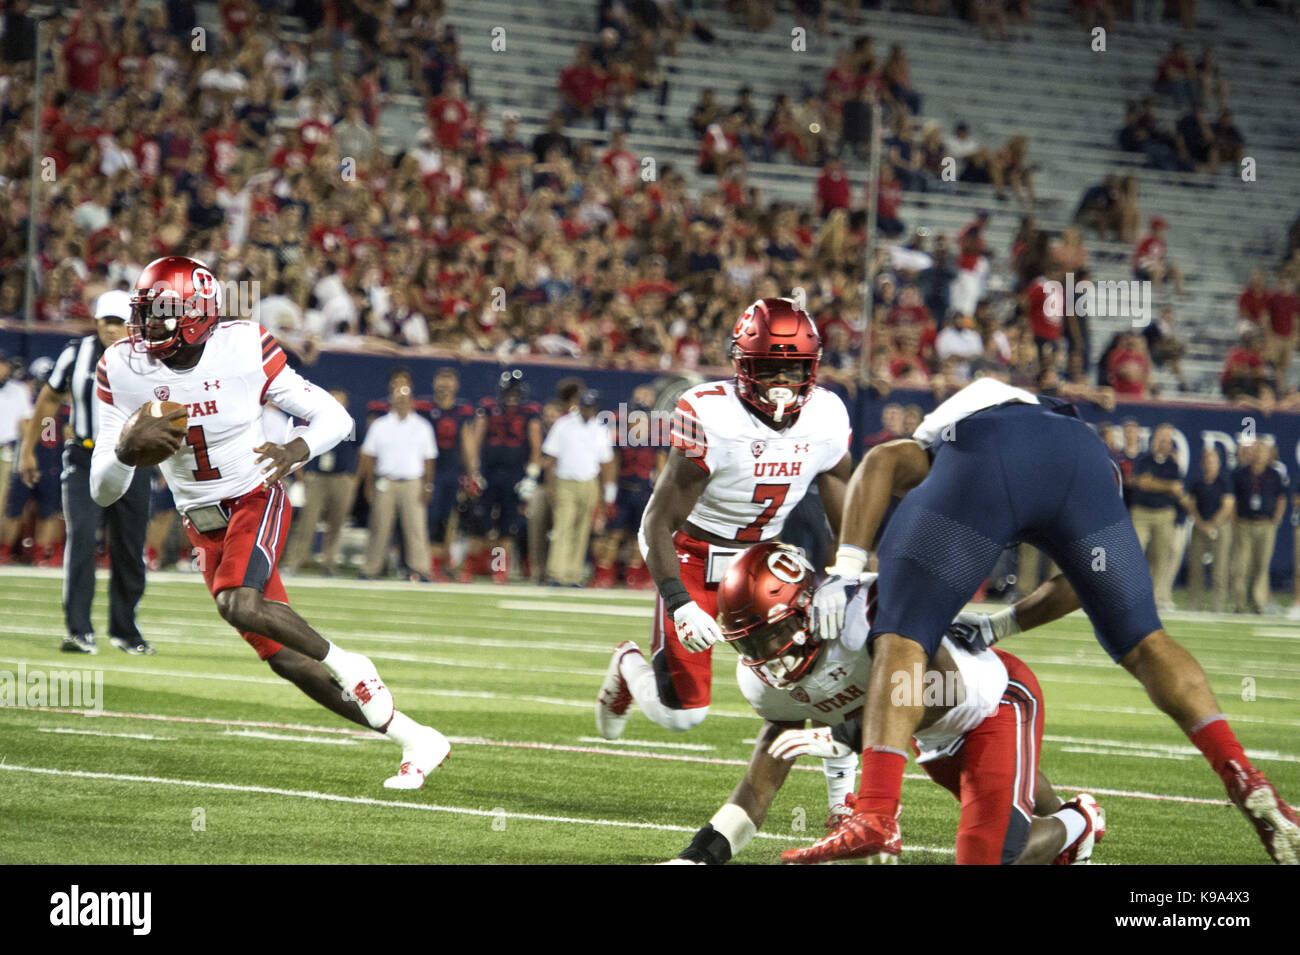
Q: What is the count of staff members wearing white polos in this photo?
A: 3